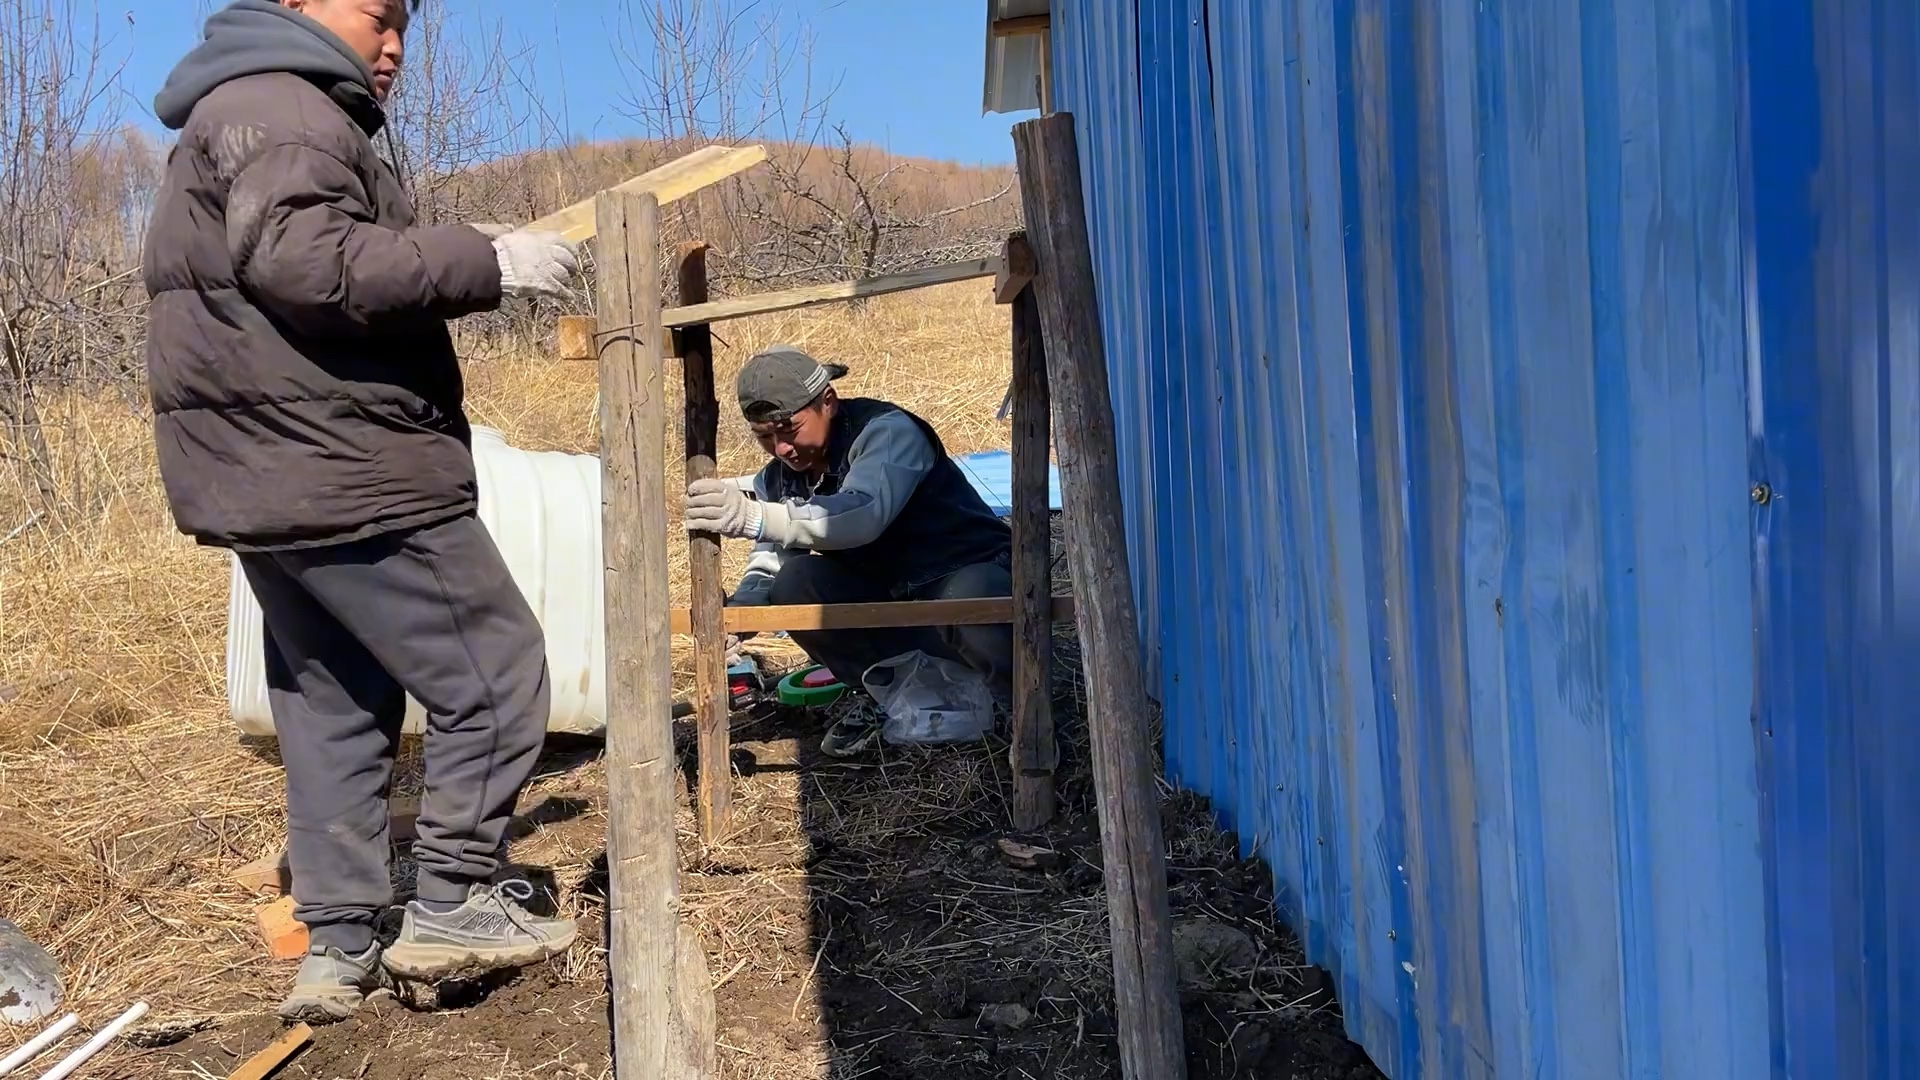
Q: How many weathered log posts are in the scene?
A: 4